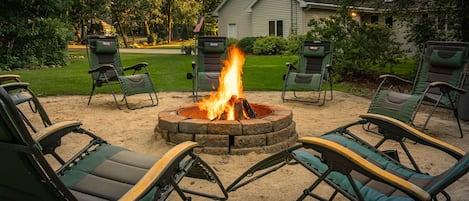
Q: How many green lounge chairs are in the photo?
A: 7